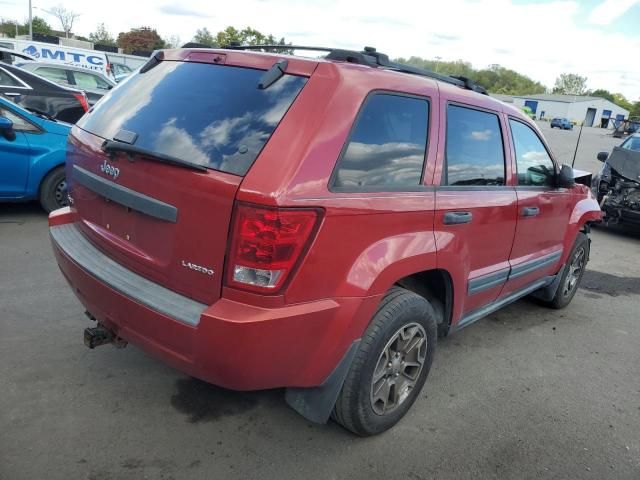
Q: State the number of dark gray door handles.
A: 2